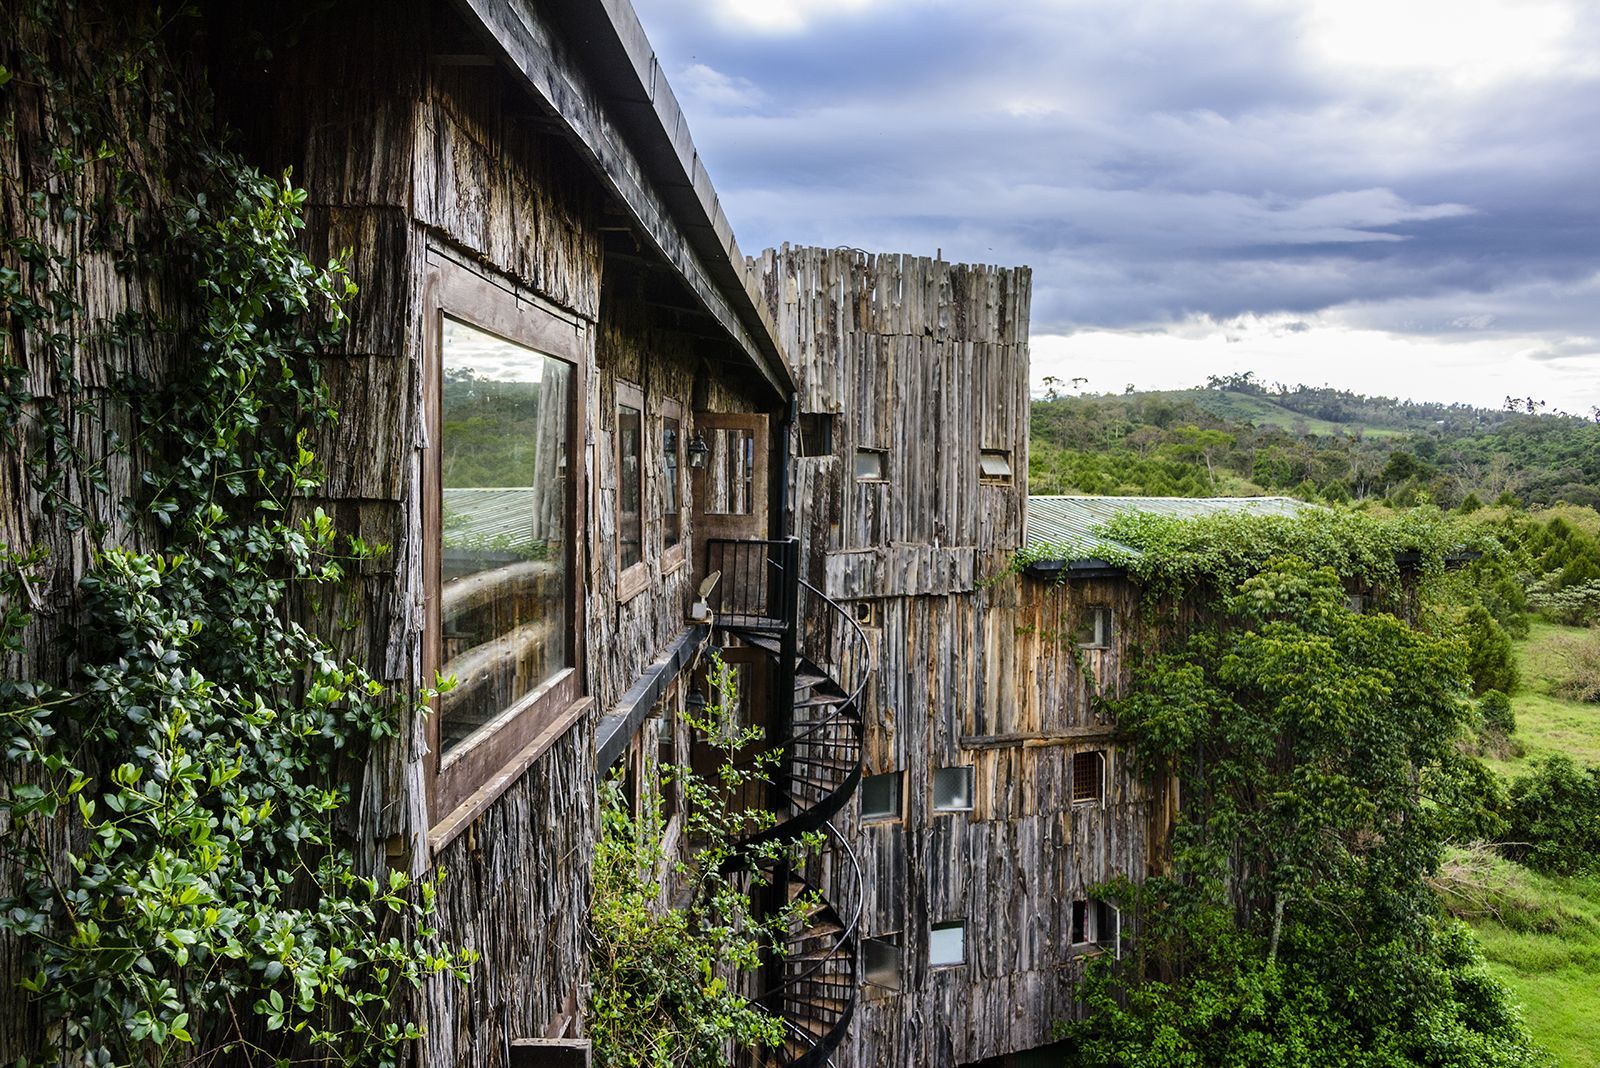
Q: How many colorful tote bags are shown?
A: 0